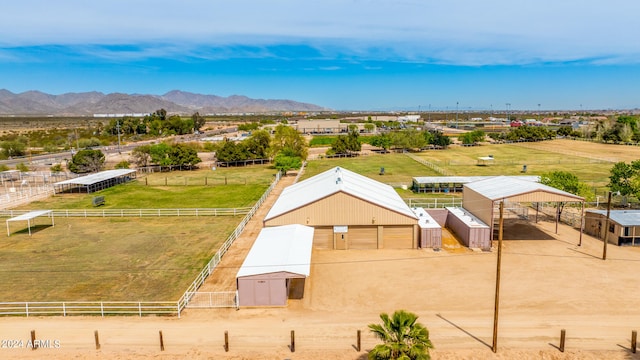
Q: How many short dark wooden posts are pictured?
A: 8